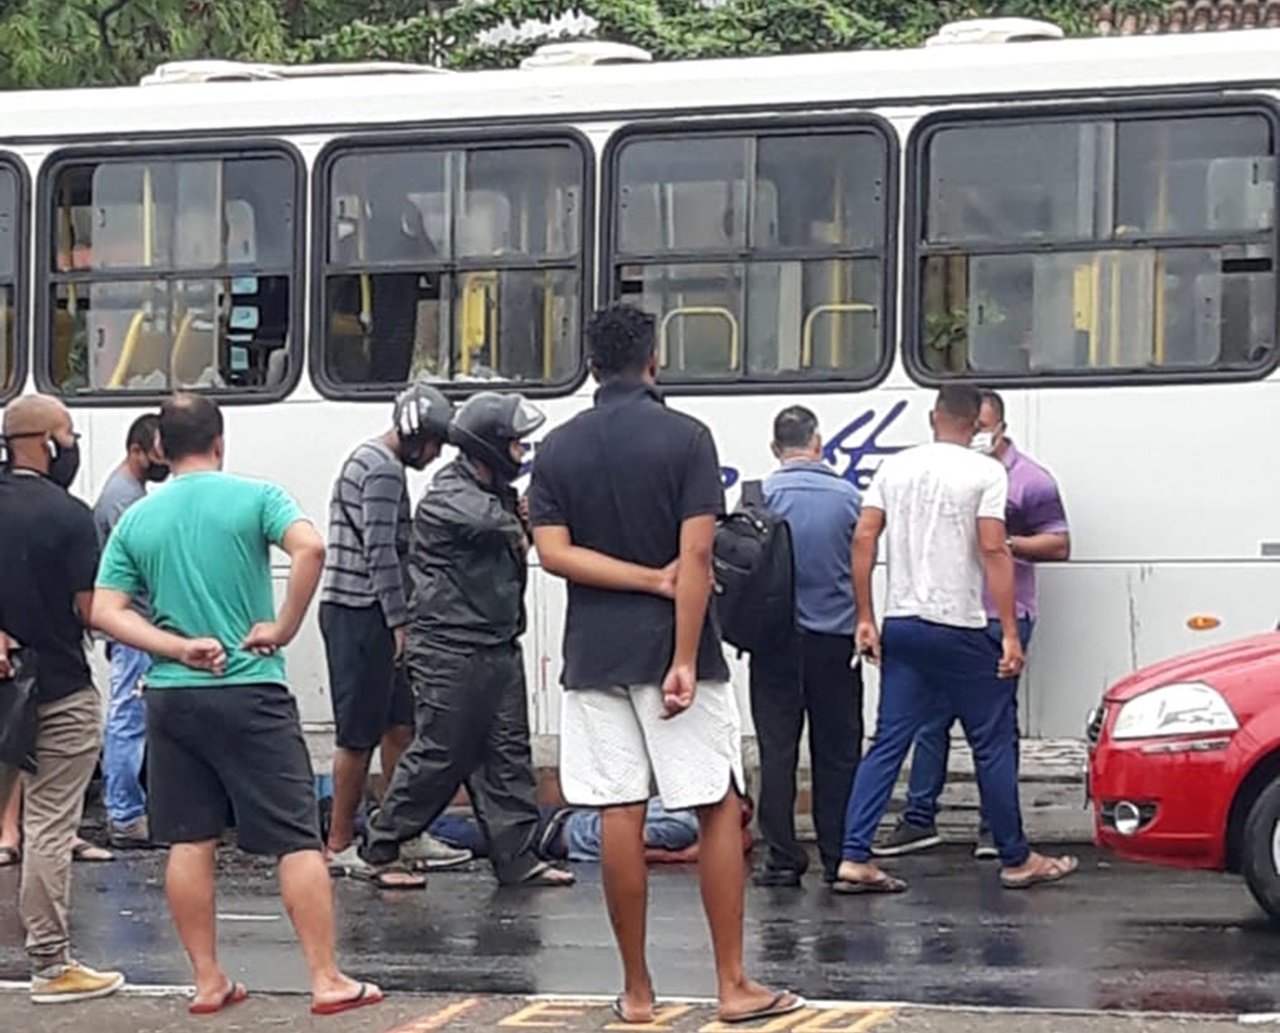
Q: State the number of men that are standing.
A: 9